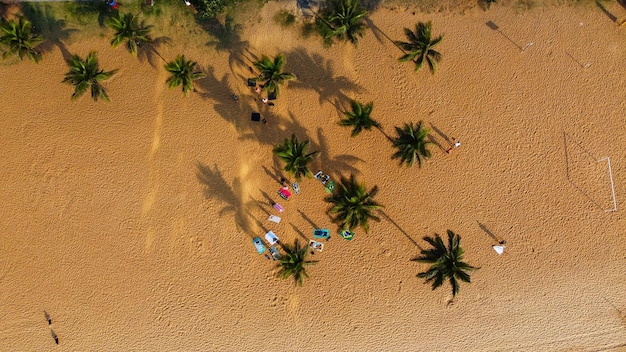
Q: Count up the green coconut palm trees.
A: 13